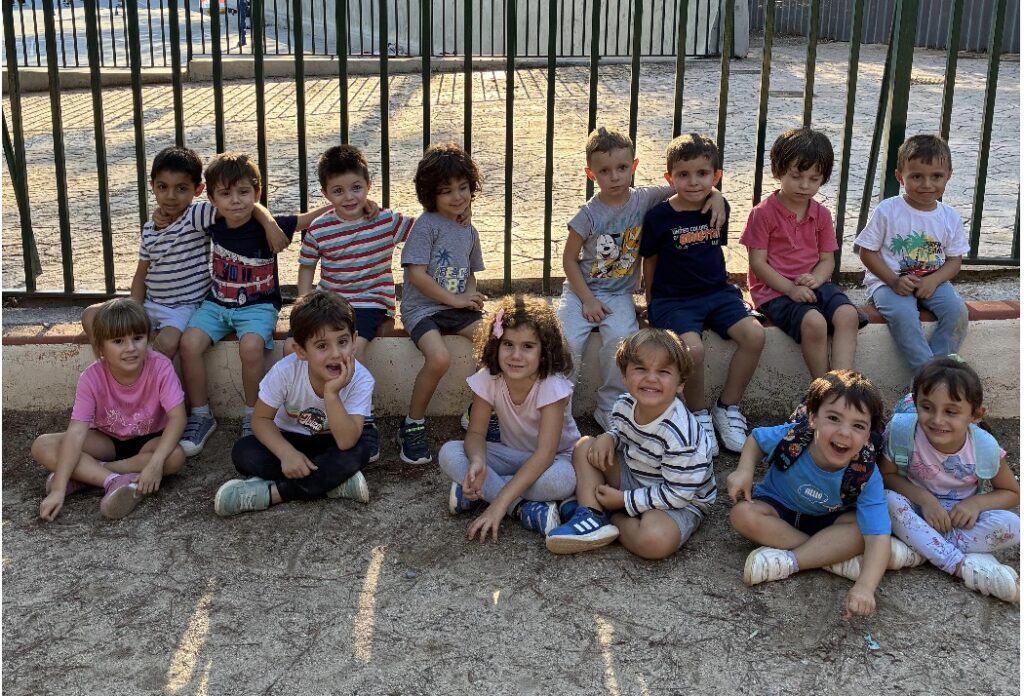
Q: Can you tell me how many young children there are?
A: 14